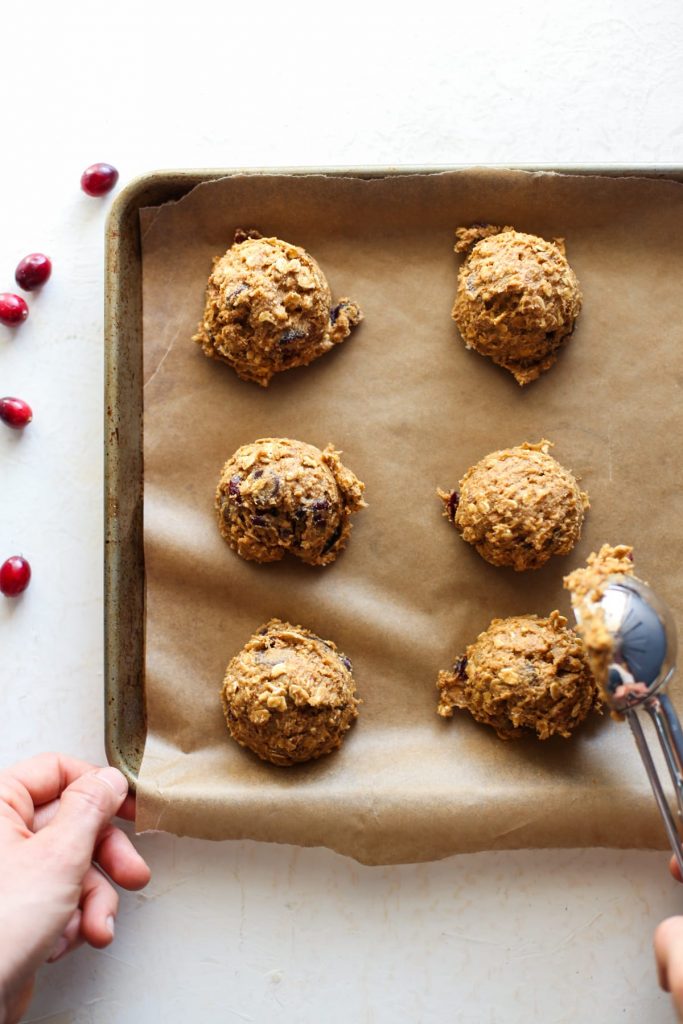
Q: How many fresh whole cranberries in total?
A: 5